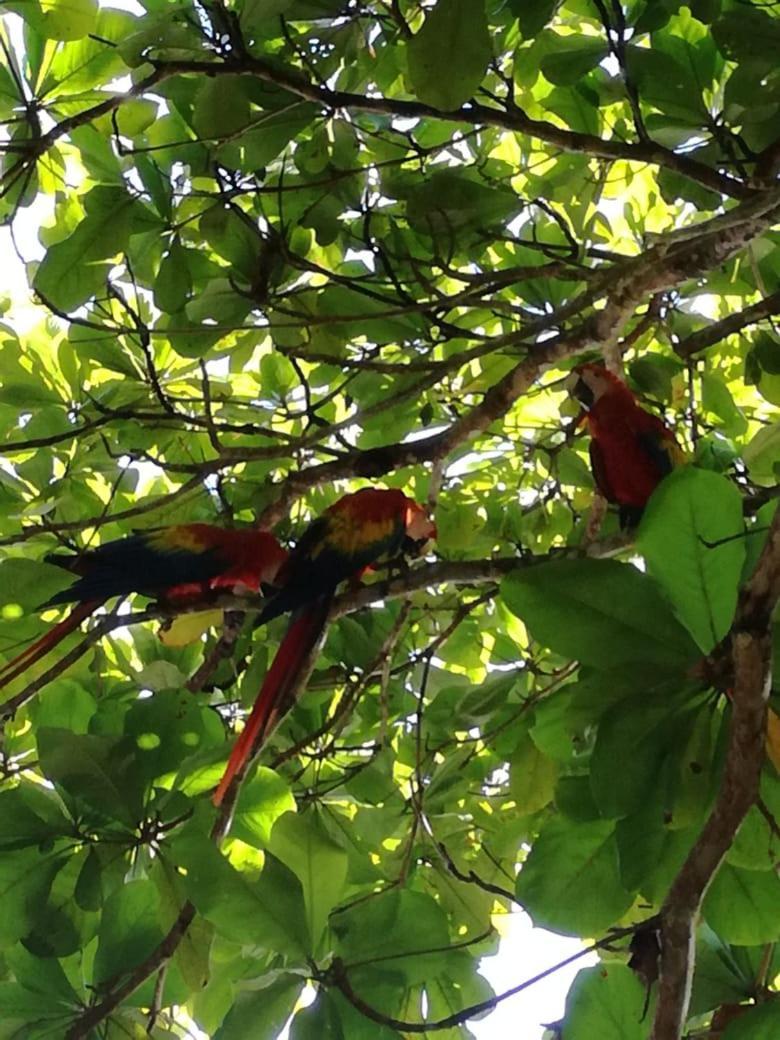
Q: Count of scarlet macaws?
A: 3